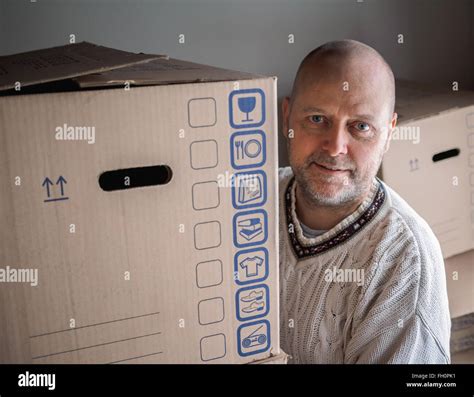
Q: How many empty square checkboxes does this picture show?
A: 7